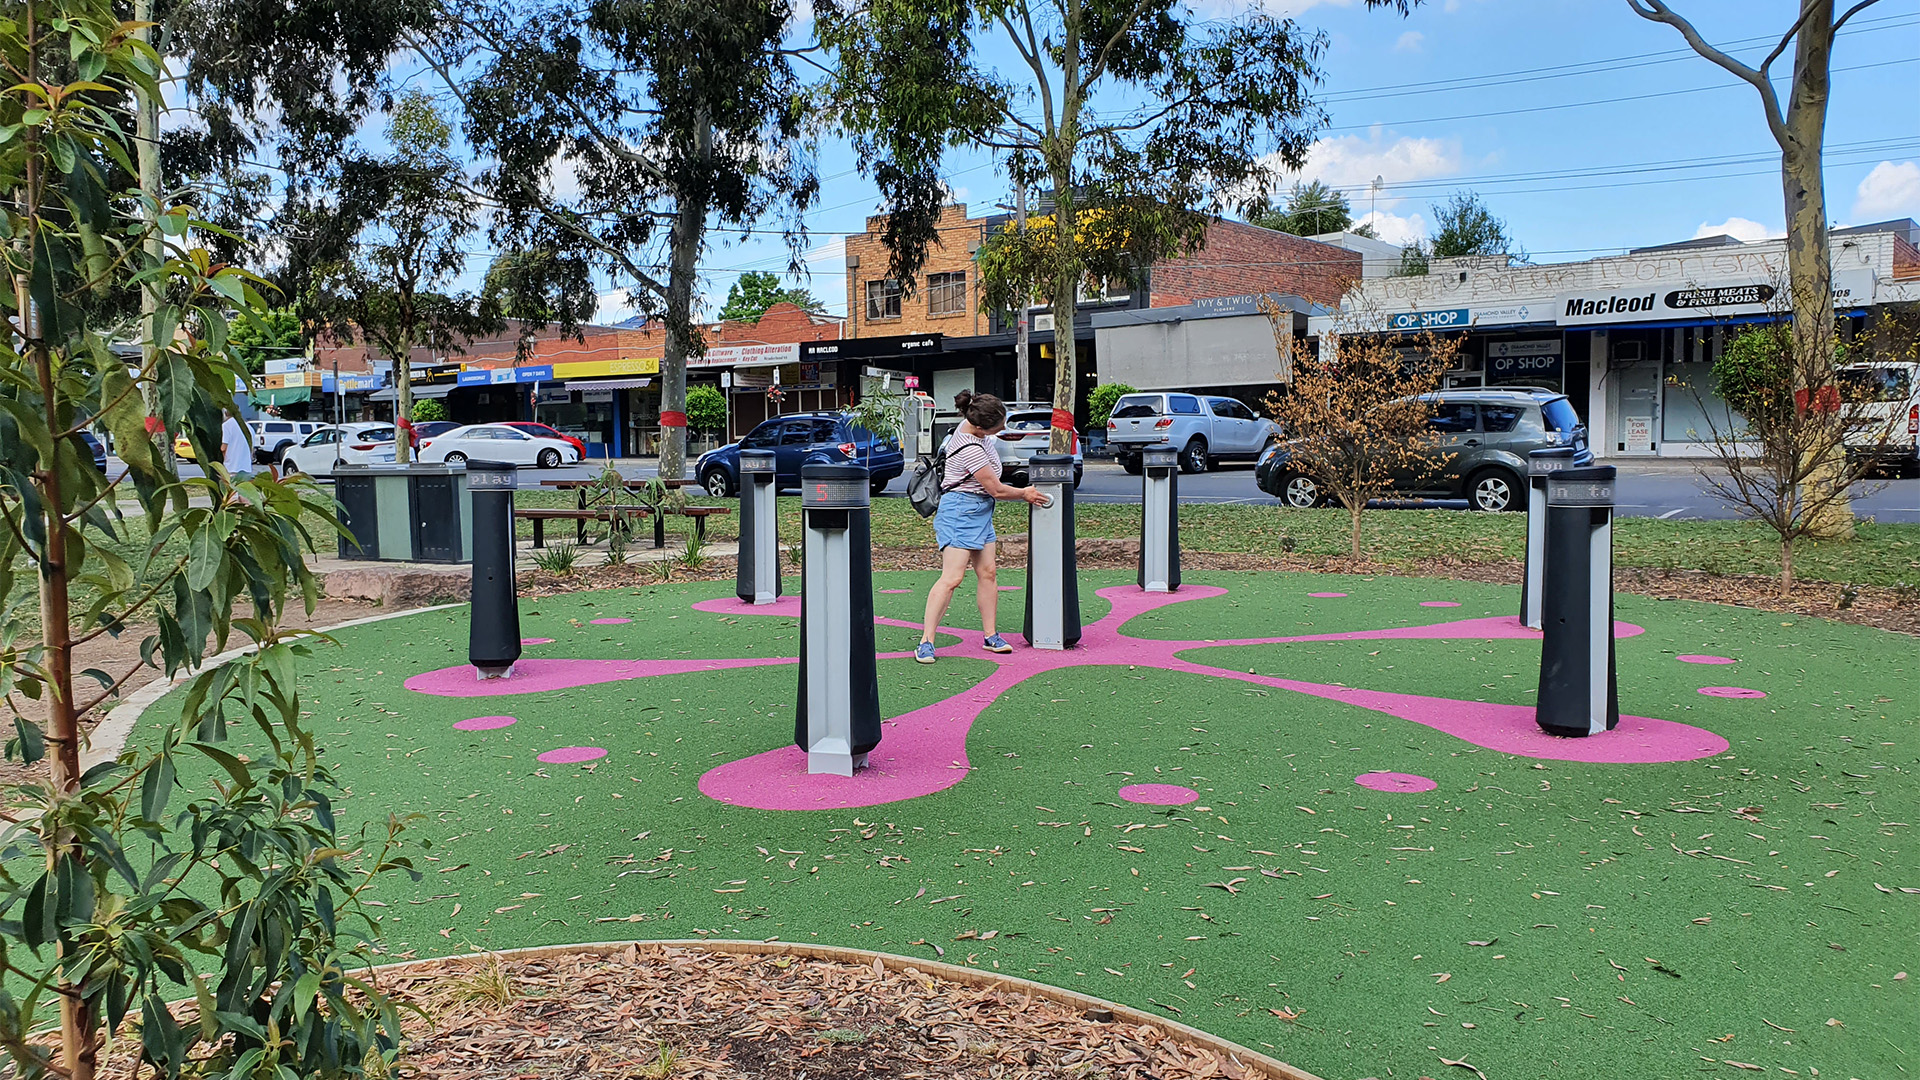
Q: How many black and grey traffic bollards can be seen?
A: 7